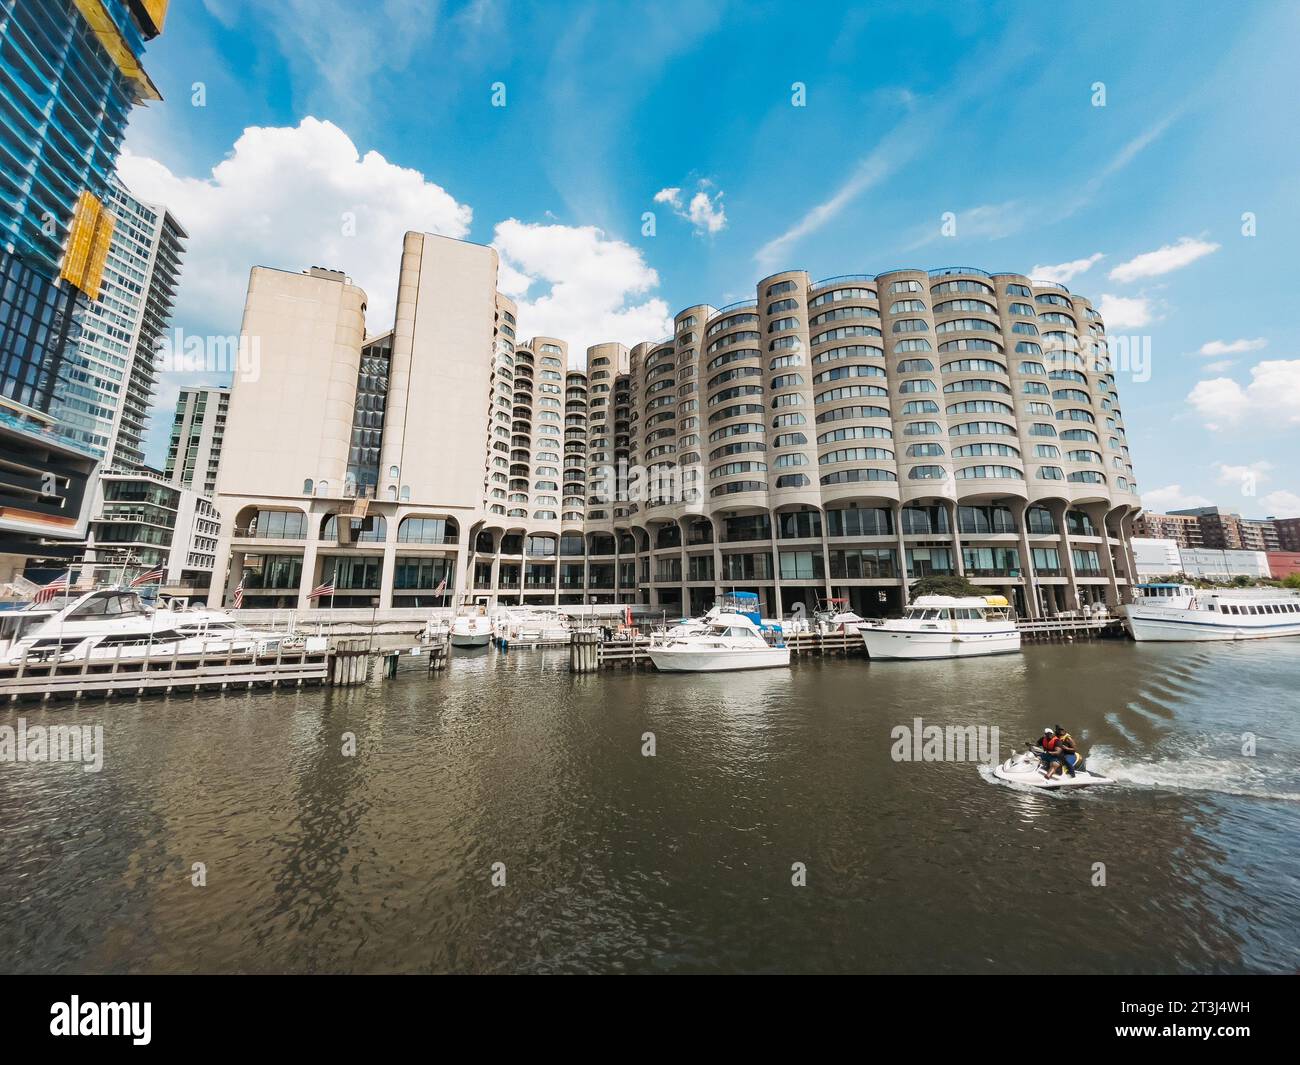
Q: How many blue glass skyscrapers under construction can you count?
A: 1